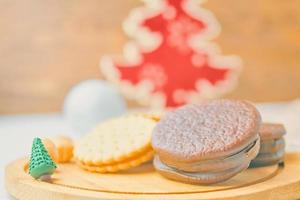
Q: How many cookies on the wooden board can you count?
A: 4